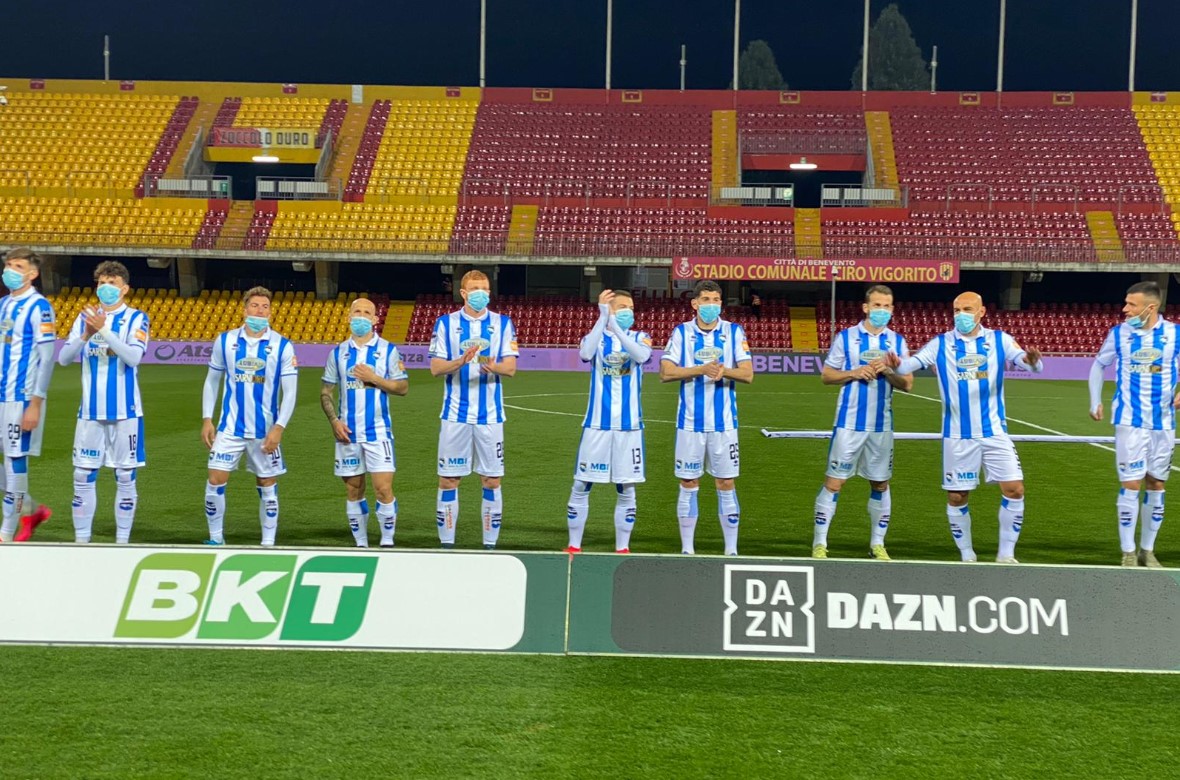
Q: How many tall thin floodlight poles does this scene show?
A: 6